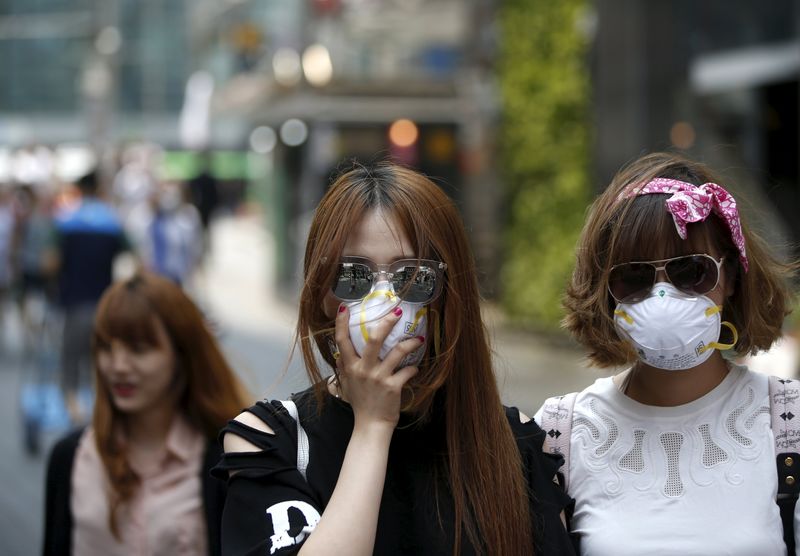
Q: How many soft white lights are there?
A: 4